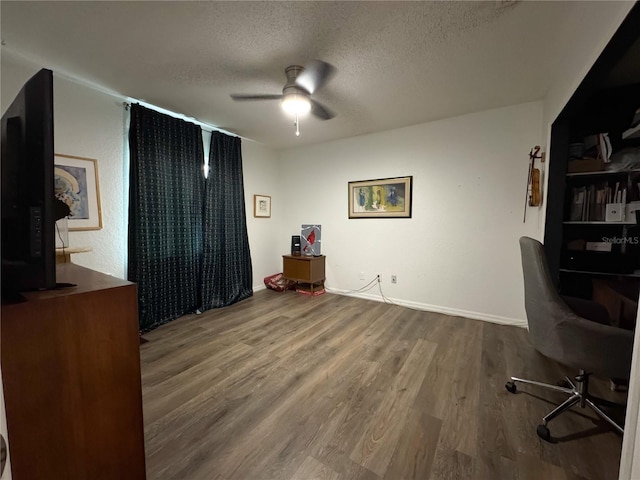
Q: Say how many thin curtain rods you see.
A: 1